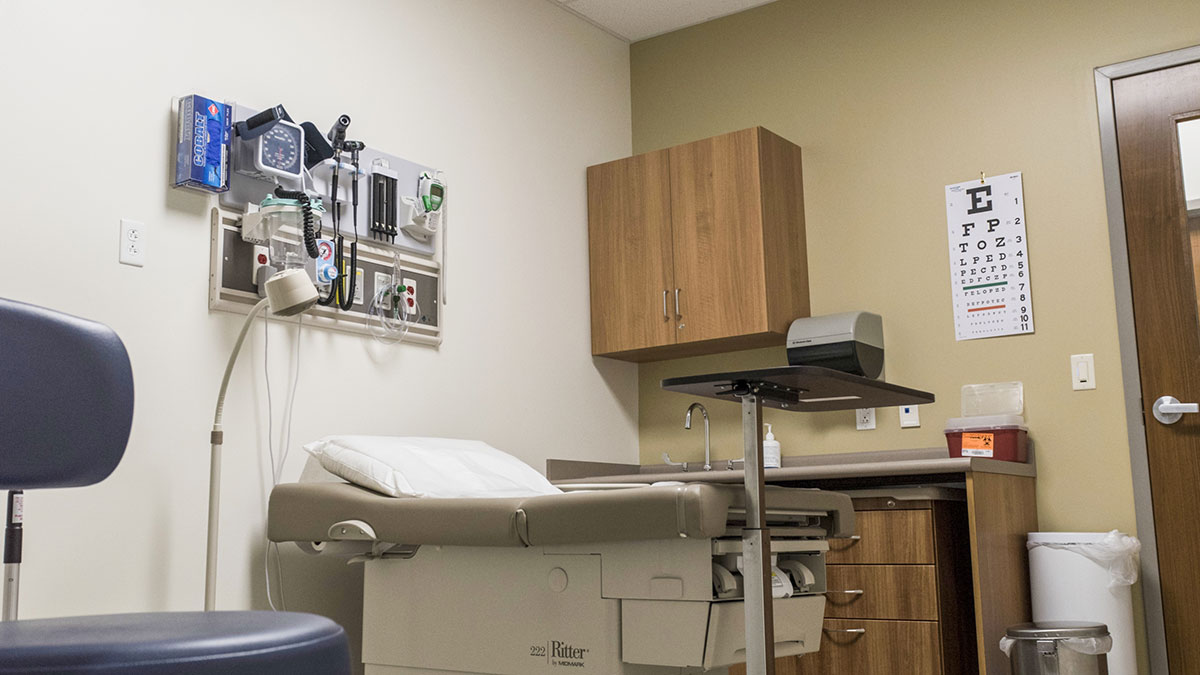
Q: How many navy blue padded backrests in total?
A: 1